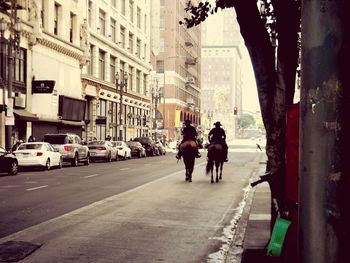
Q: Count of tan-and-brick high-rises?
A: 1